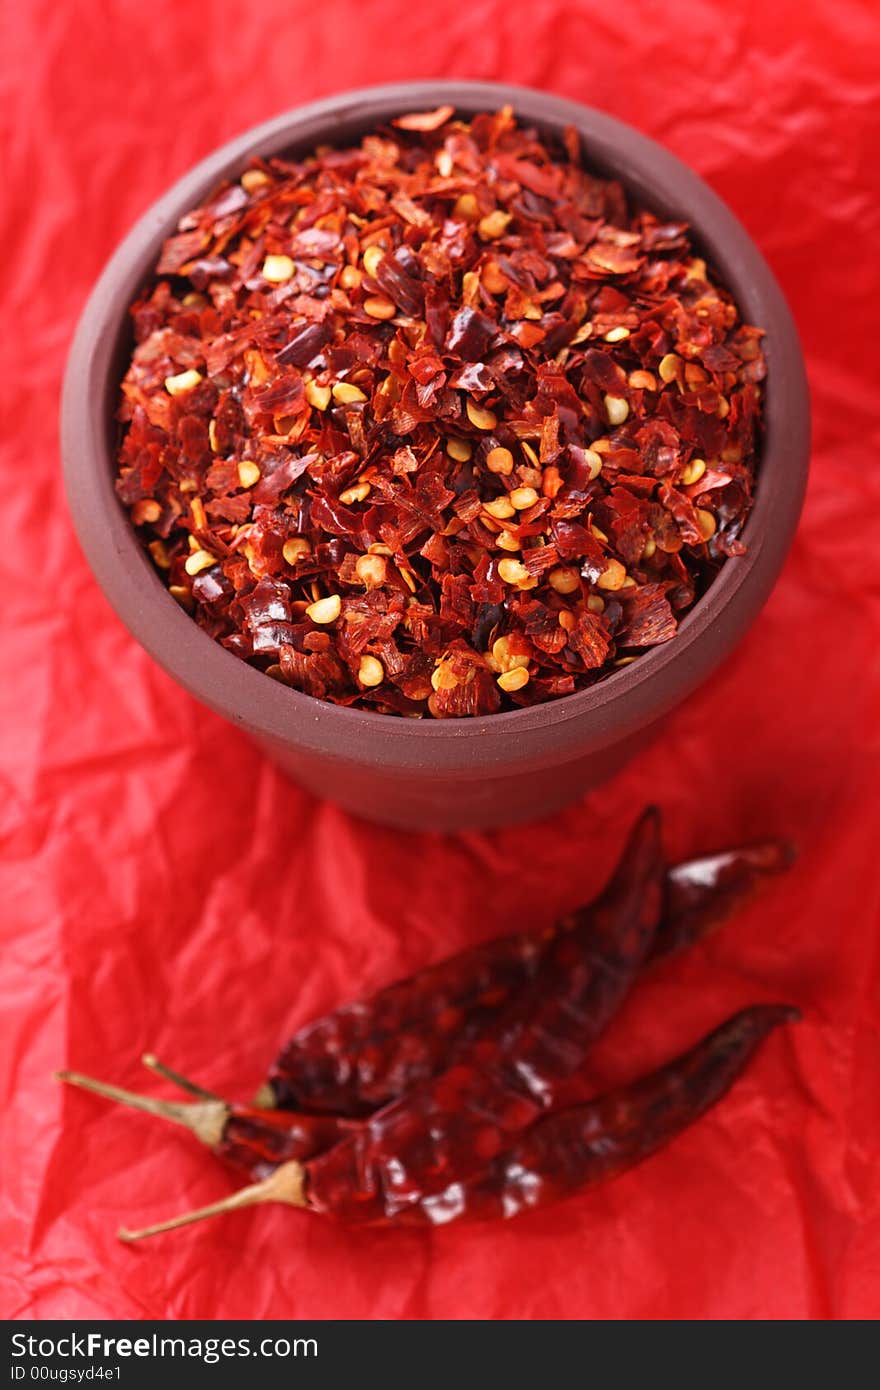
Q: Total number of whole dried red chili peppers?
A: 3